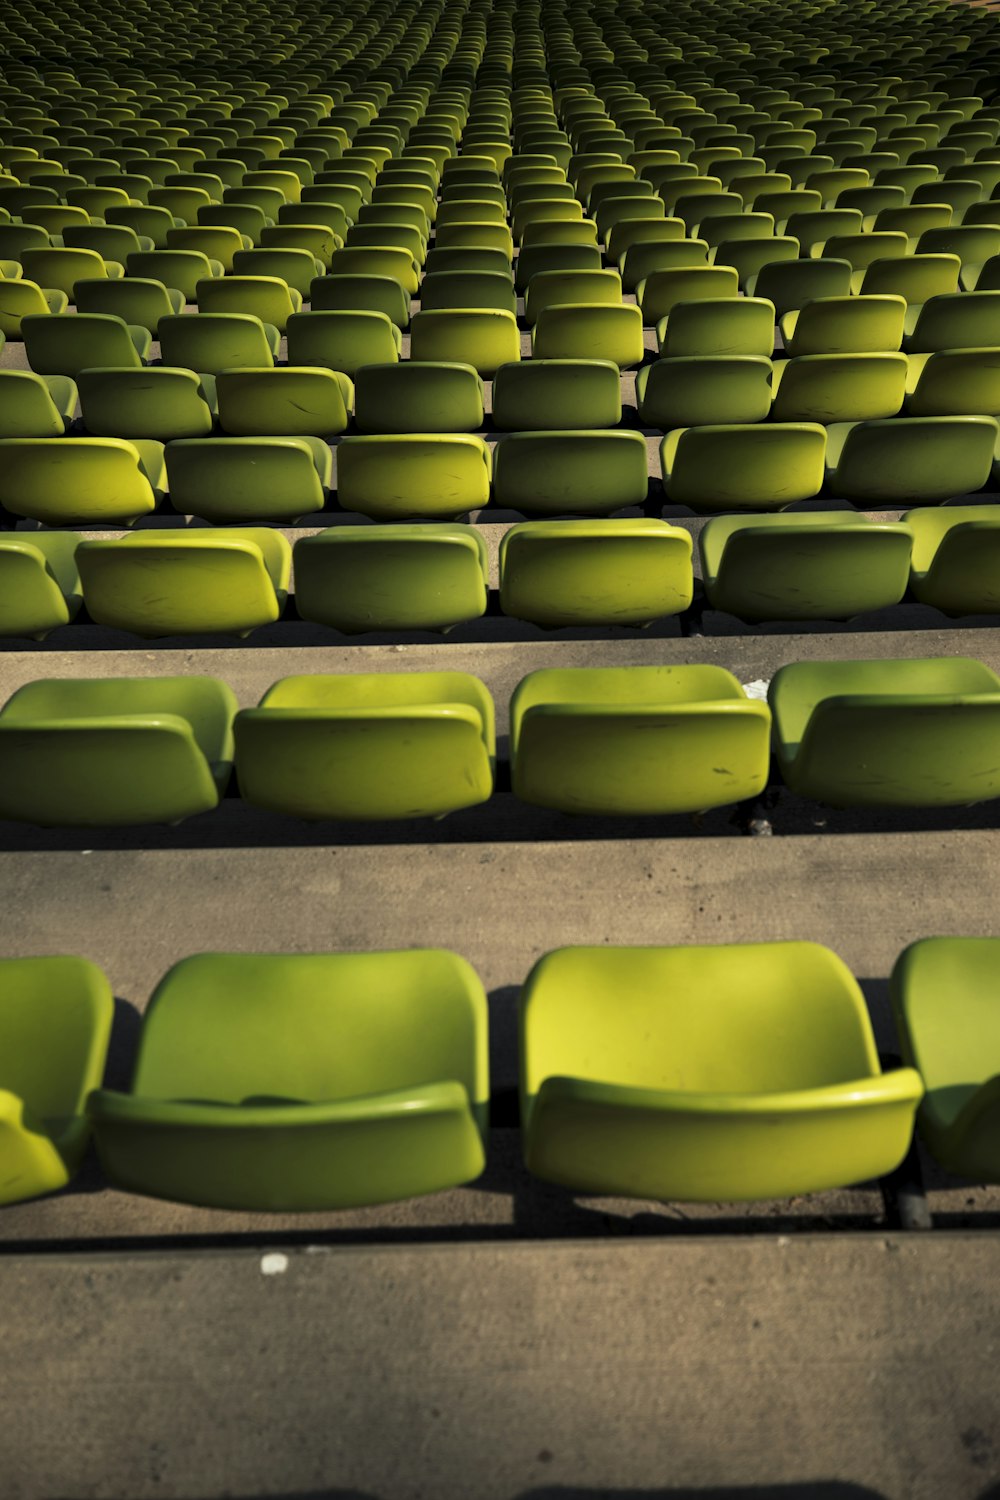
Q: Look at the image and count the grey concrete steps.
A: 3